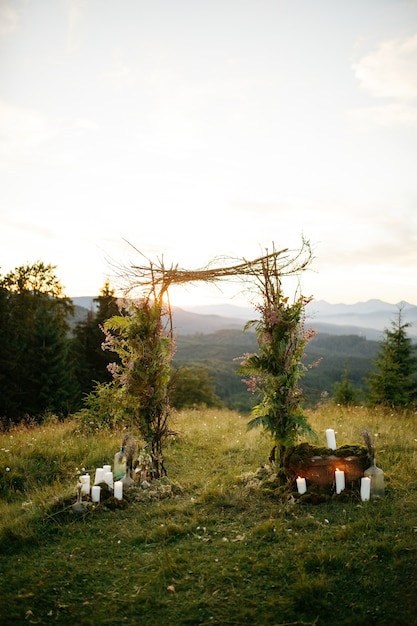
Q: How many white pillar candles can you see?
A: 10